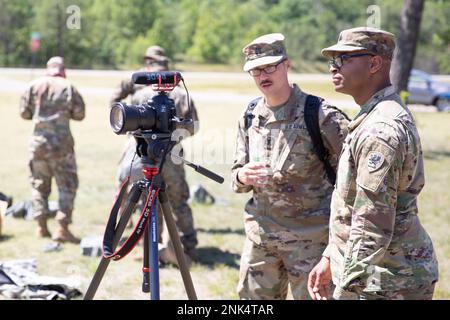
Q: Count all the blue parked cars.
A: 1